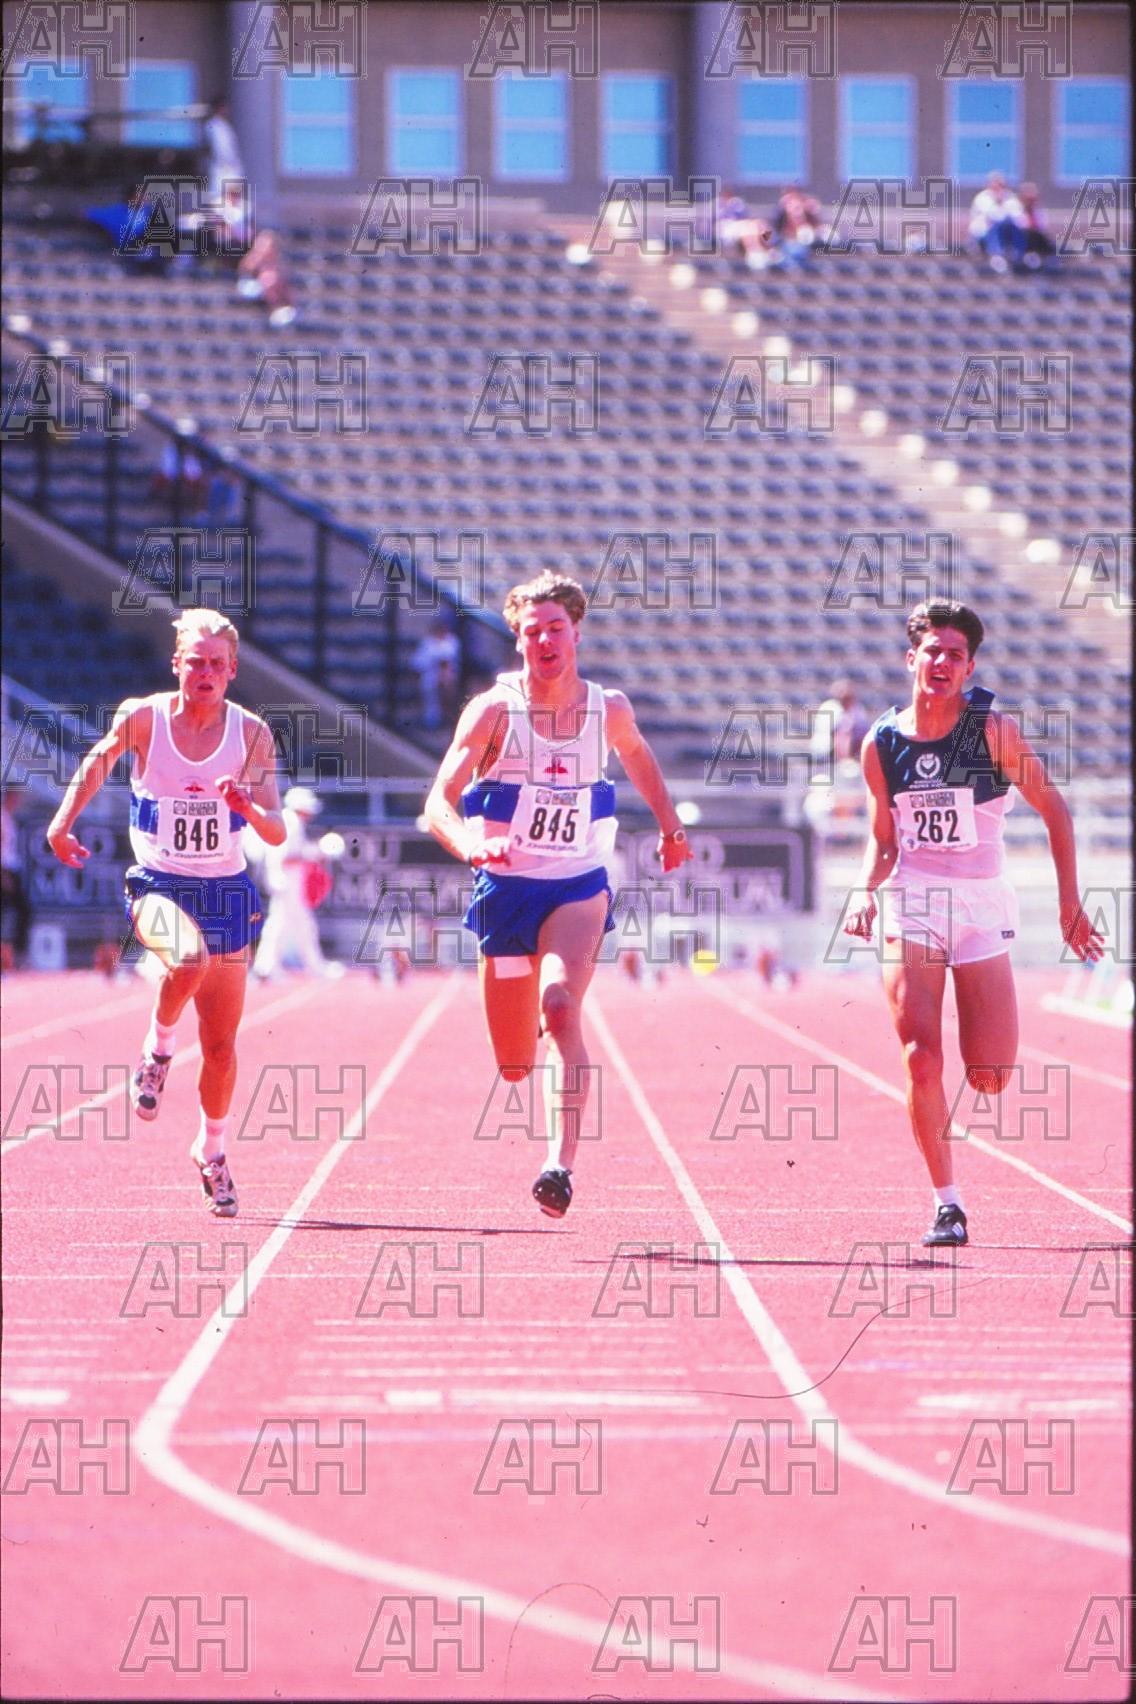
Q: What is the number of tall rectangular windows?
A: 10